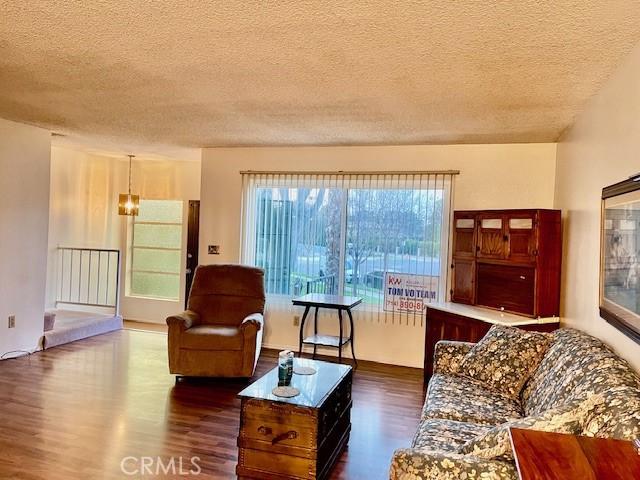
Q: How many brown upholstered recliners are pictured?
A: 1